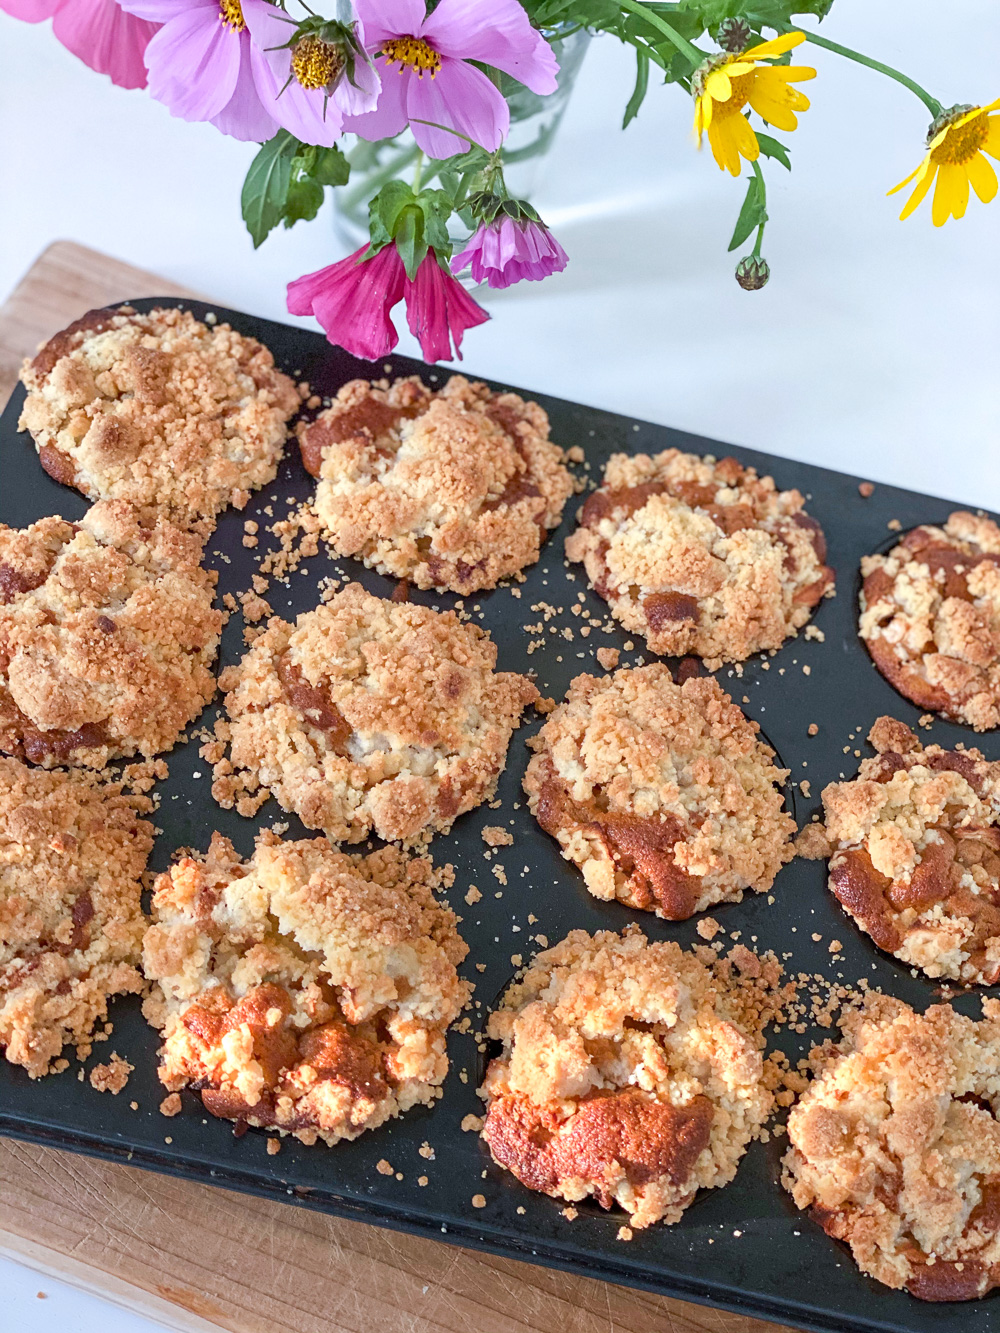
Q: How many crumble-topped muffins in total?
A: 12